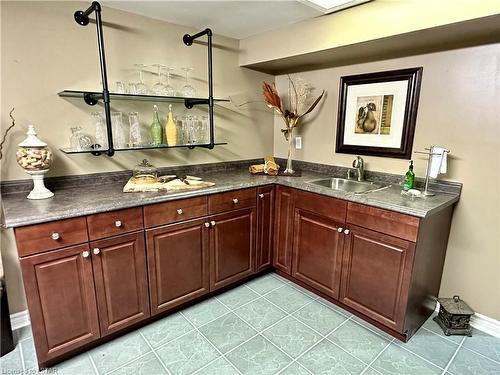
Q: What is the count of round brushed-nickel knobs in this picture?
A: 11